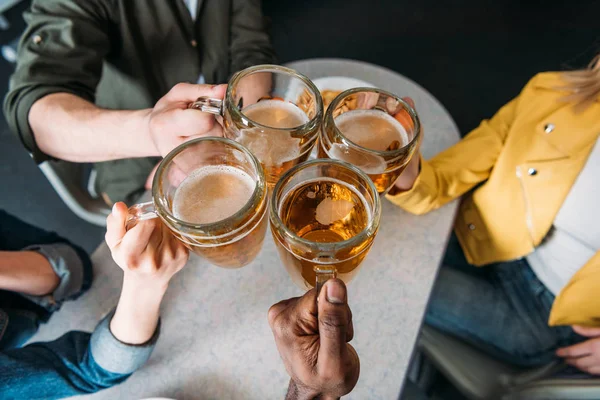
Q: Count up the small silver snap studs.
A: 3